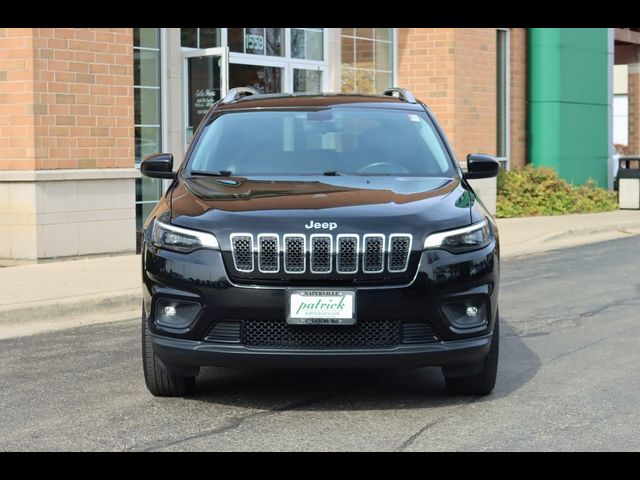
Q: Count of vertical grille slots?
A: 7